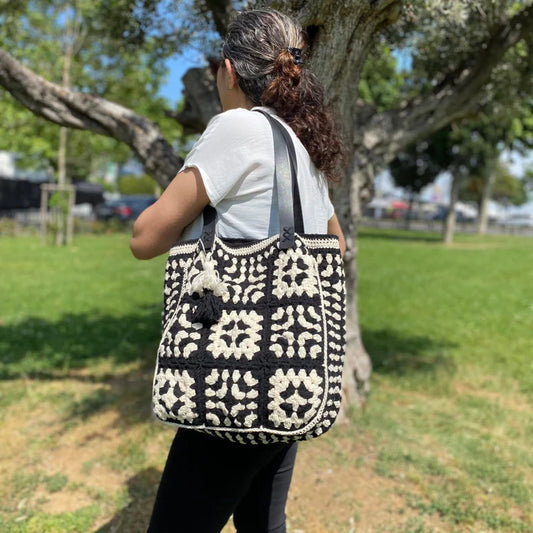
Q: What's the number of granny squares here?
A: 9